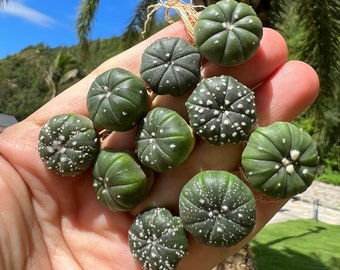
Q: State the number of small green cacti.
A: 10